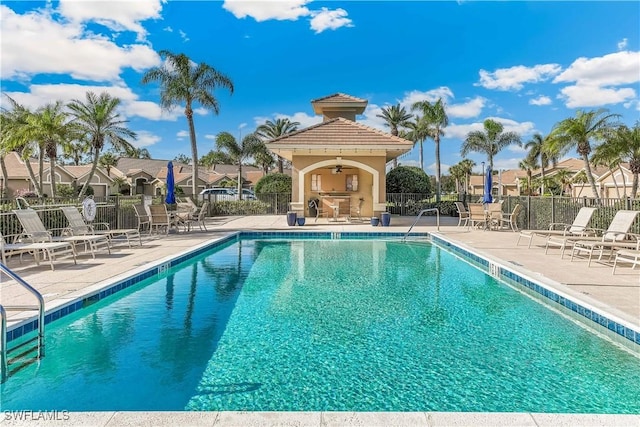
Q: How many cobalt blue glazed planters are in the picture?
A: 4